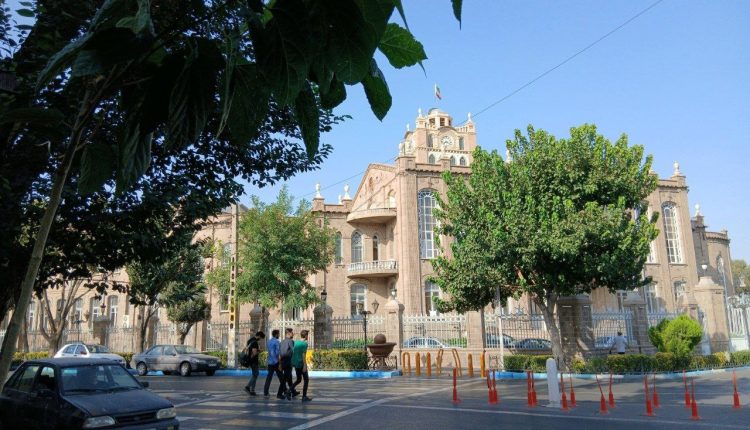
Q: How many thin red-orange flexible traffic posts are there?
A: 14